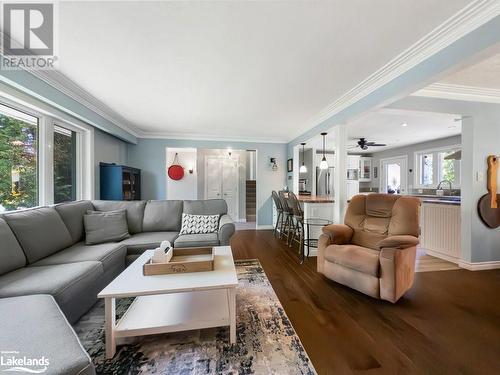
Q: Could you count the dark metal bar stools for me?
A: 3